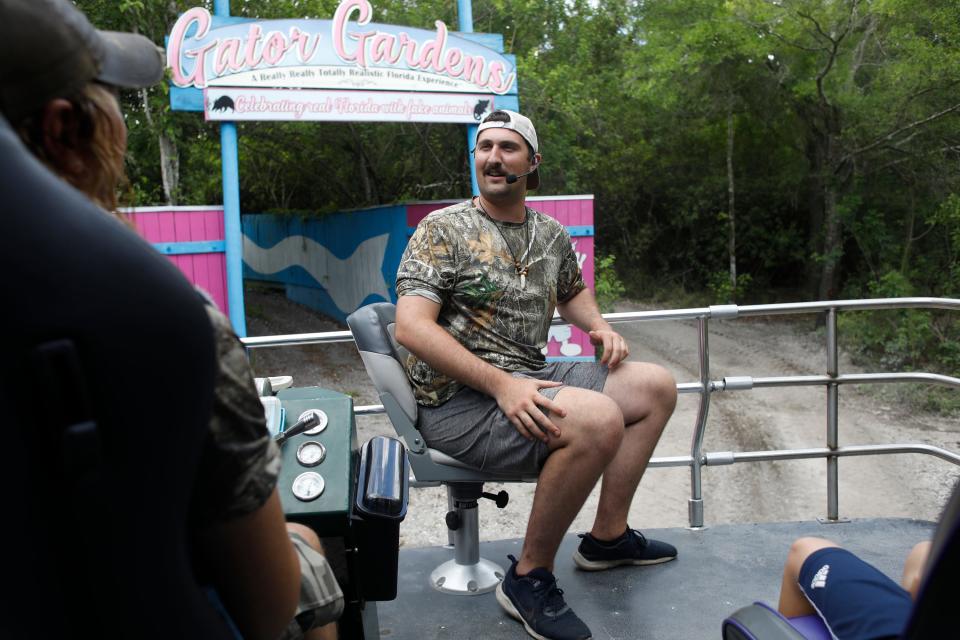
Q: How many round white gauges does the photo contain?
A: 3